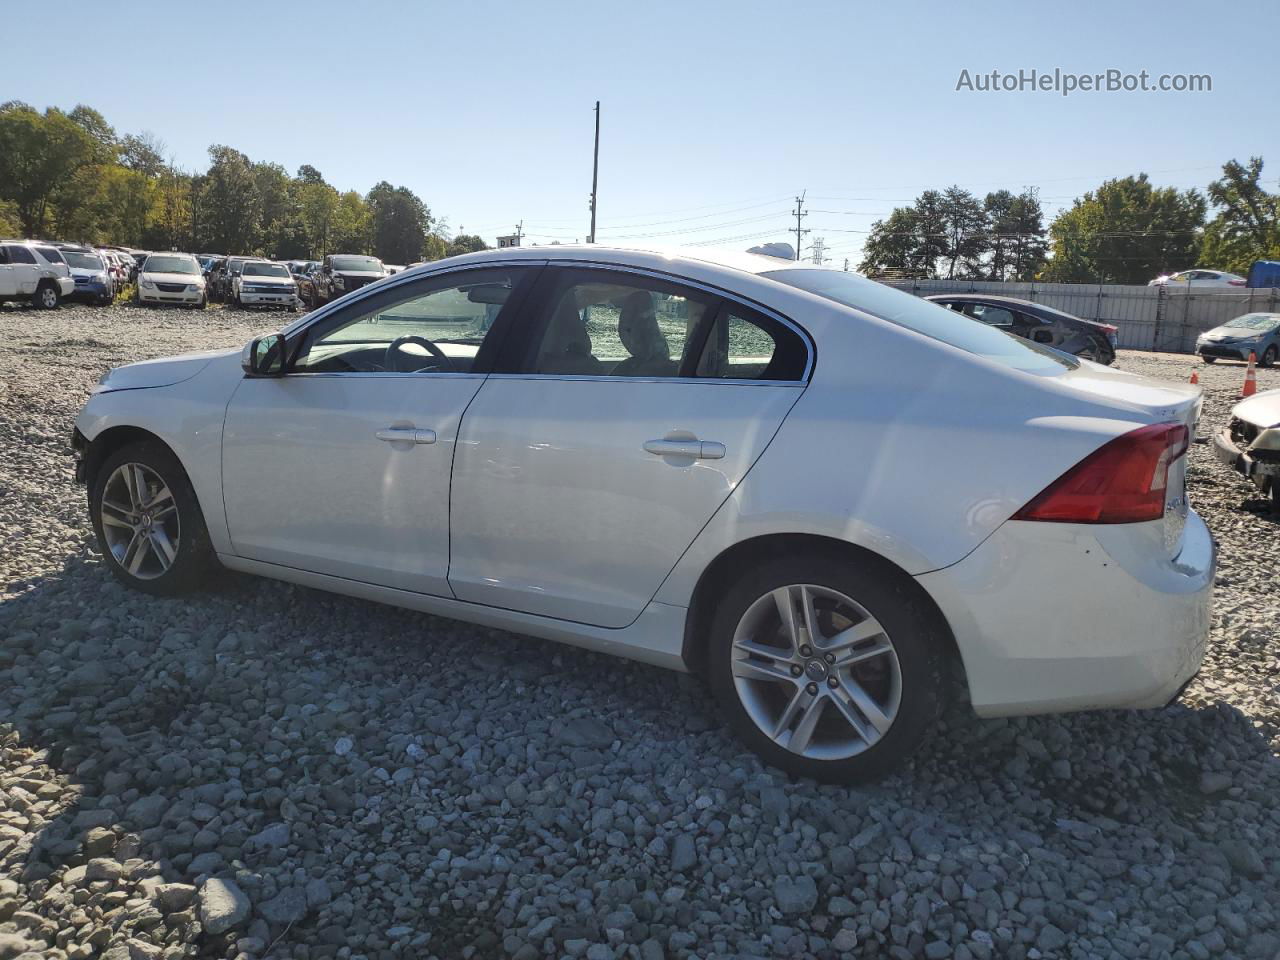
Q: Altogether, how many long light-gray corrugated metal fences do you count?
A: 1